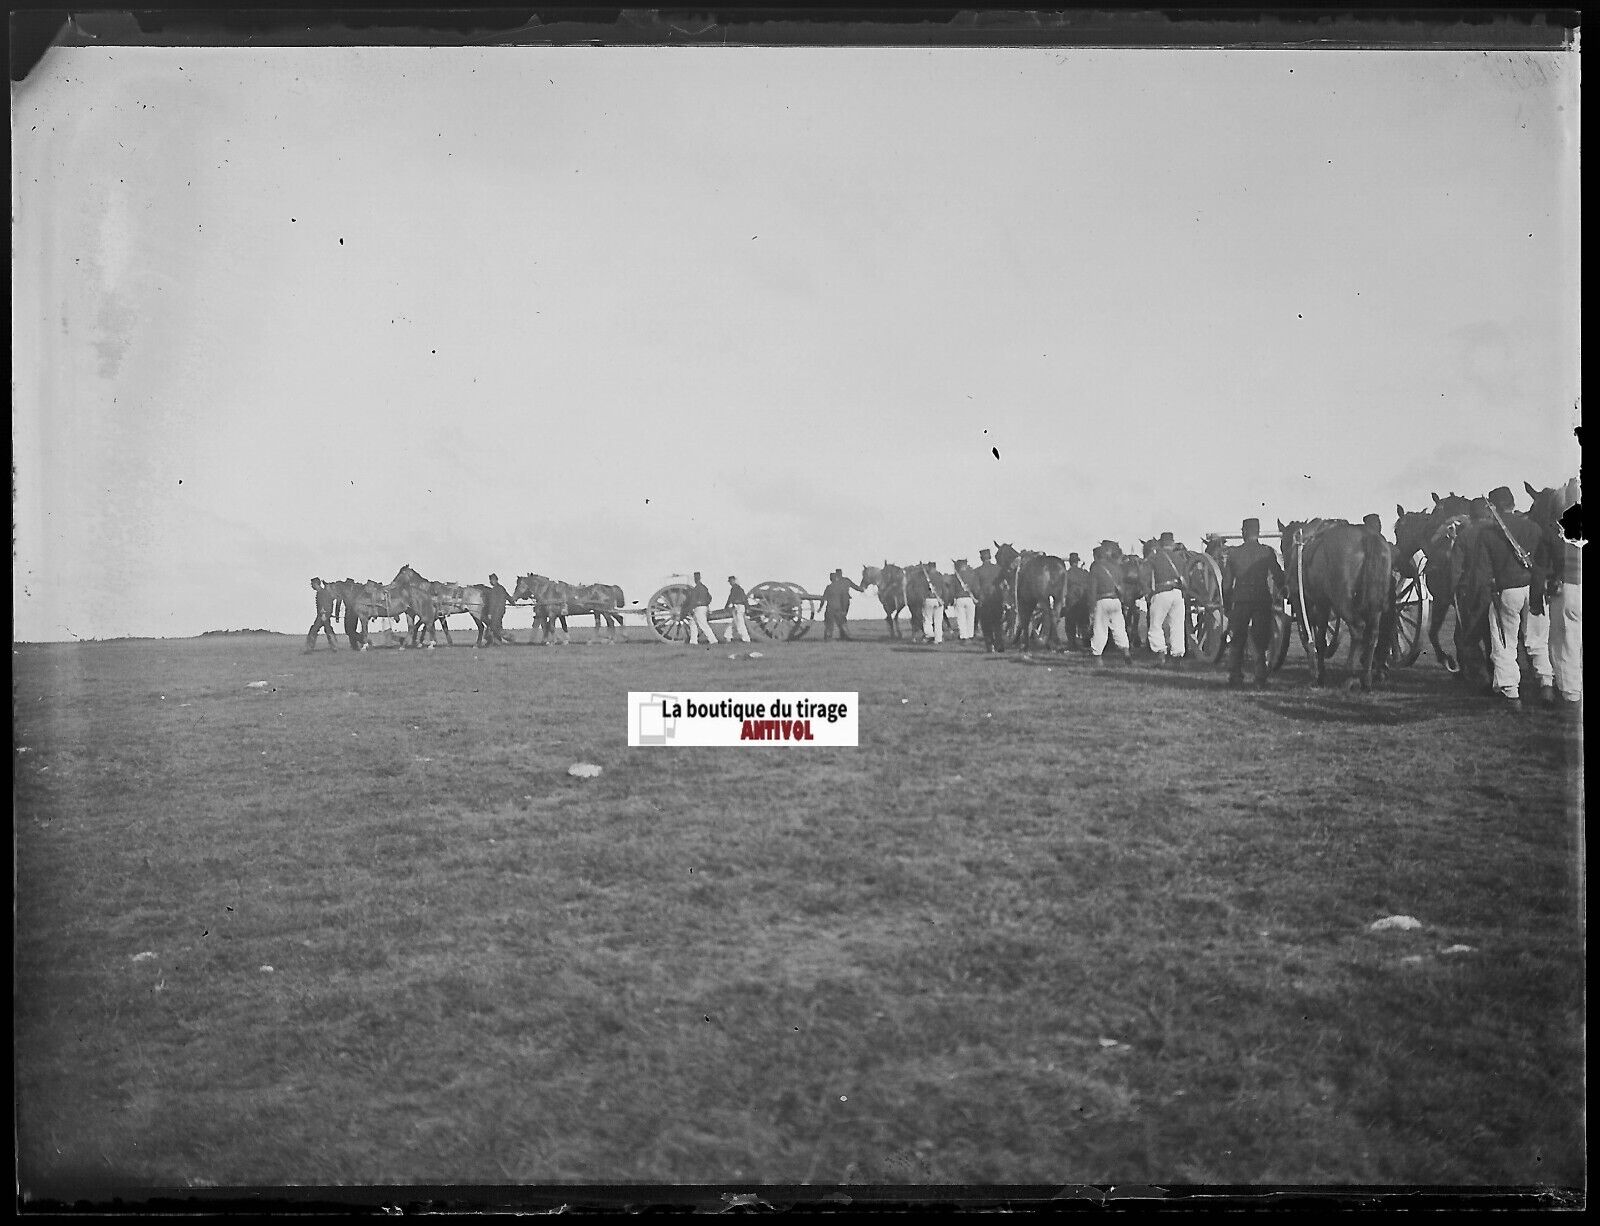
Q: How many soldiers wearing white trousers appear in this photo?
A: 8